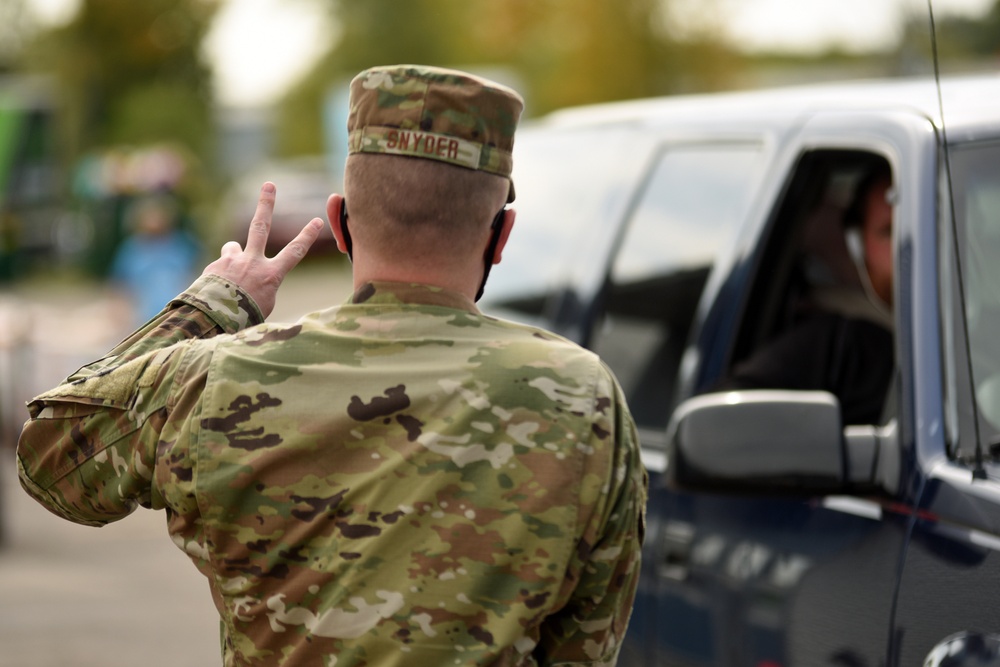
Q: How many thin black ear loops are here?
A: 2